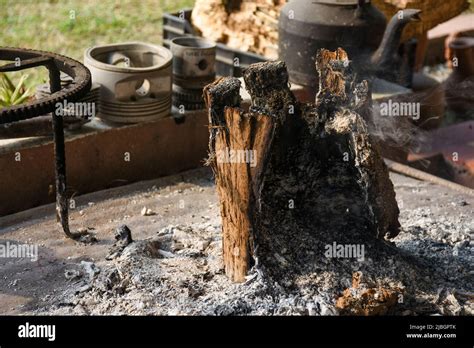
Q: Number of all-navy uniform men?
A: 0